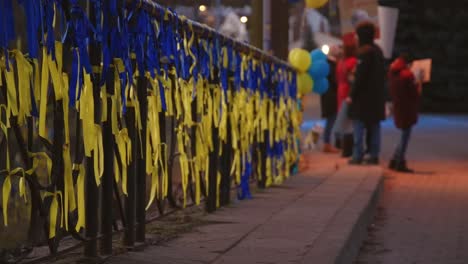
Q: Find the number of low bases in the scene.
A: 1